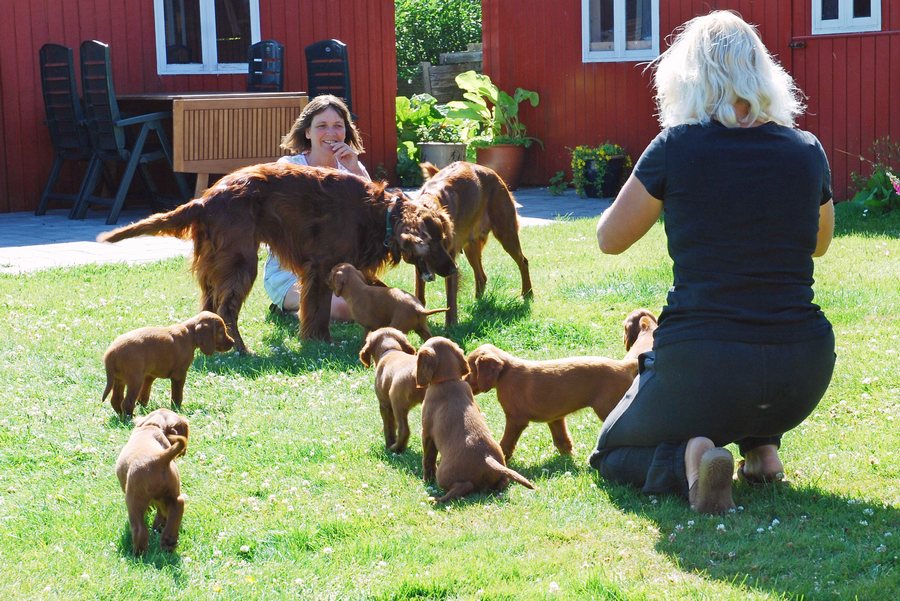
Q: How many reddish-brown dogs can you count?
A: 9